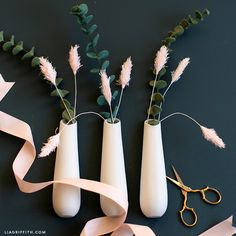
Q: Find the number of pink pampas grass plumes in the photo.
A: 8